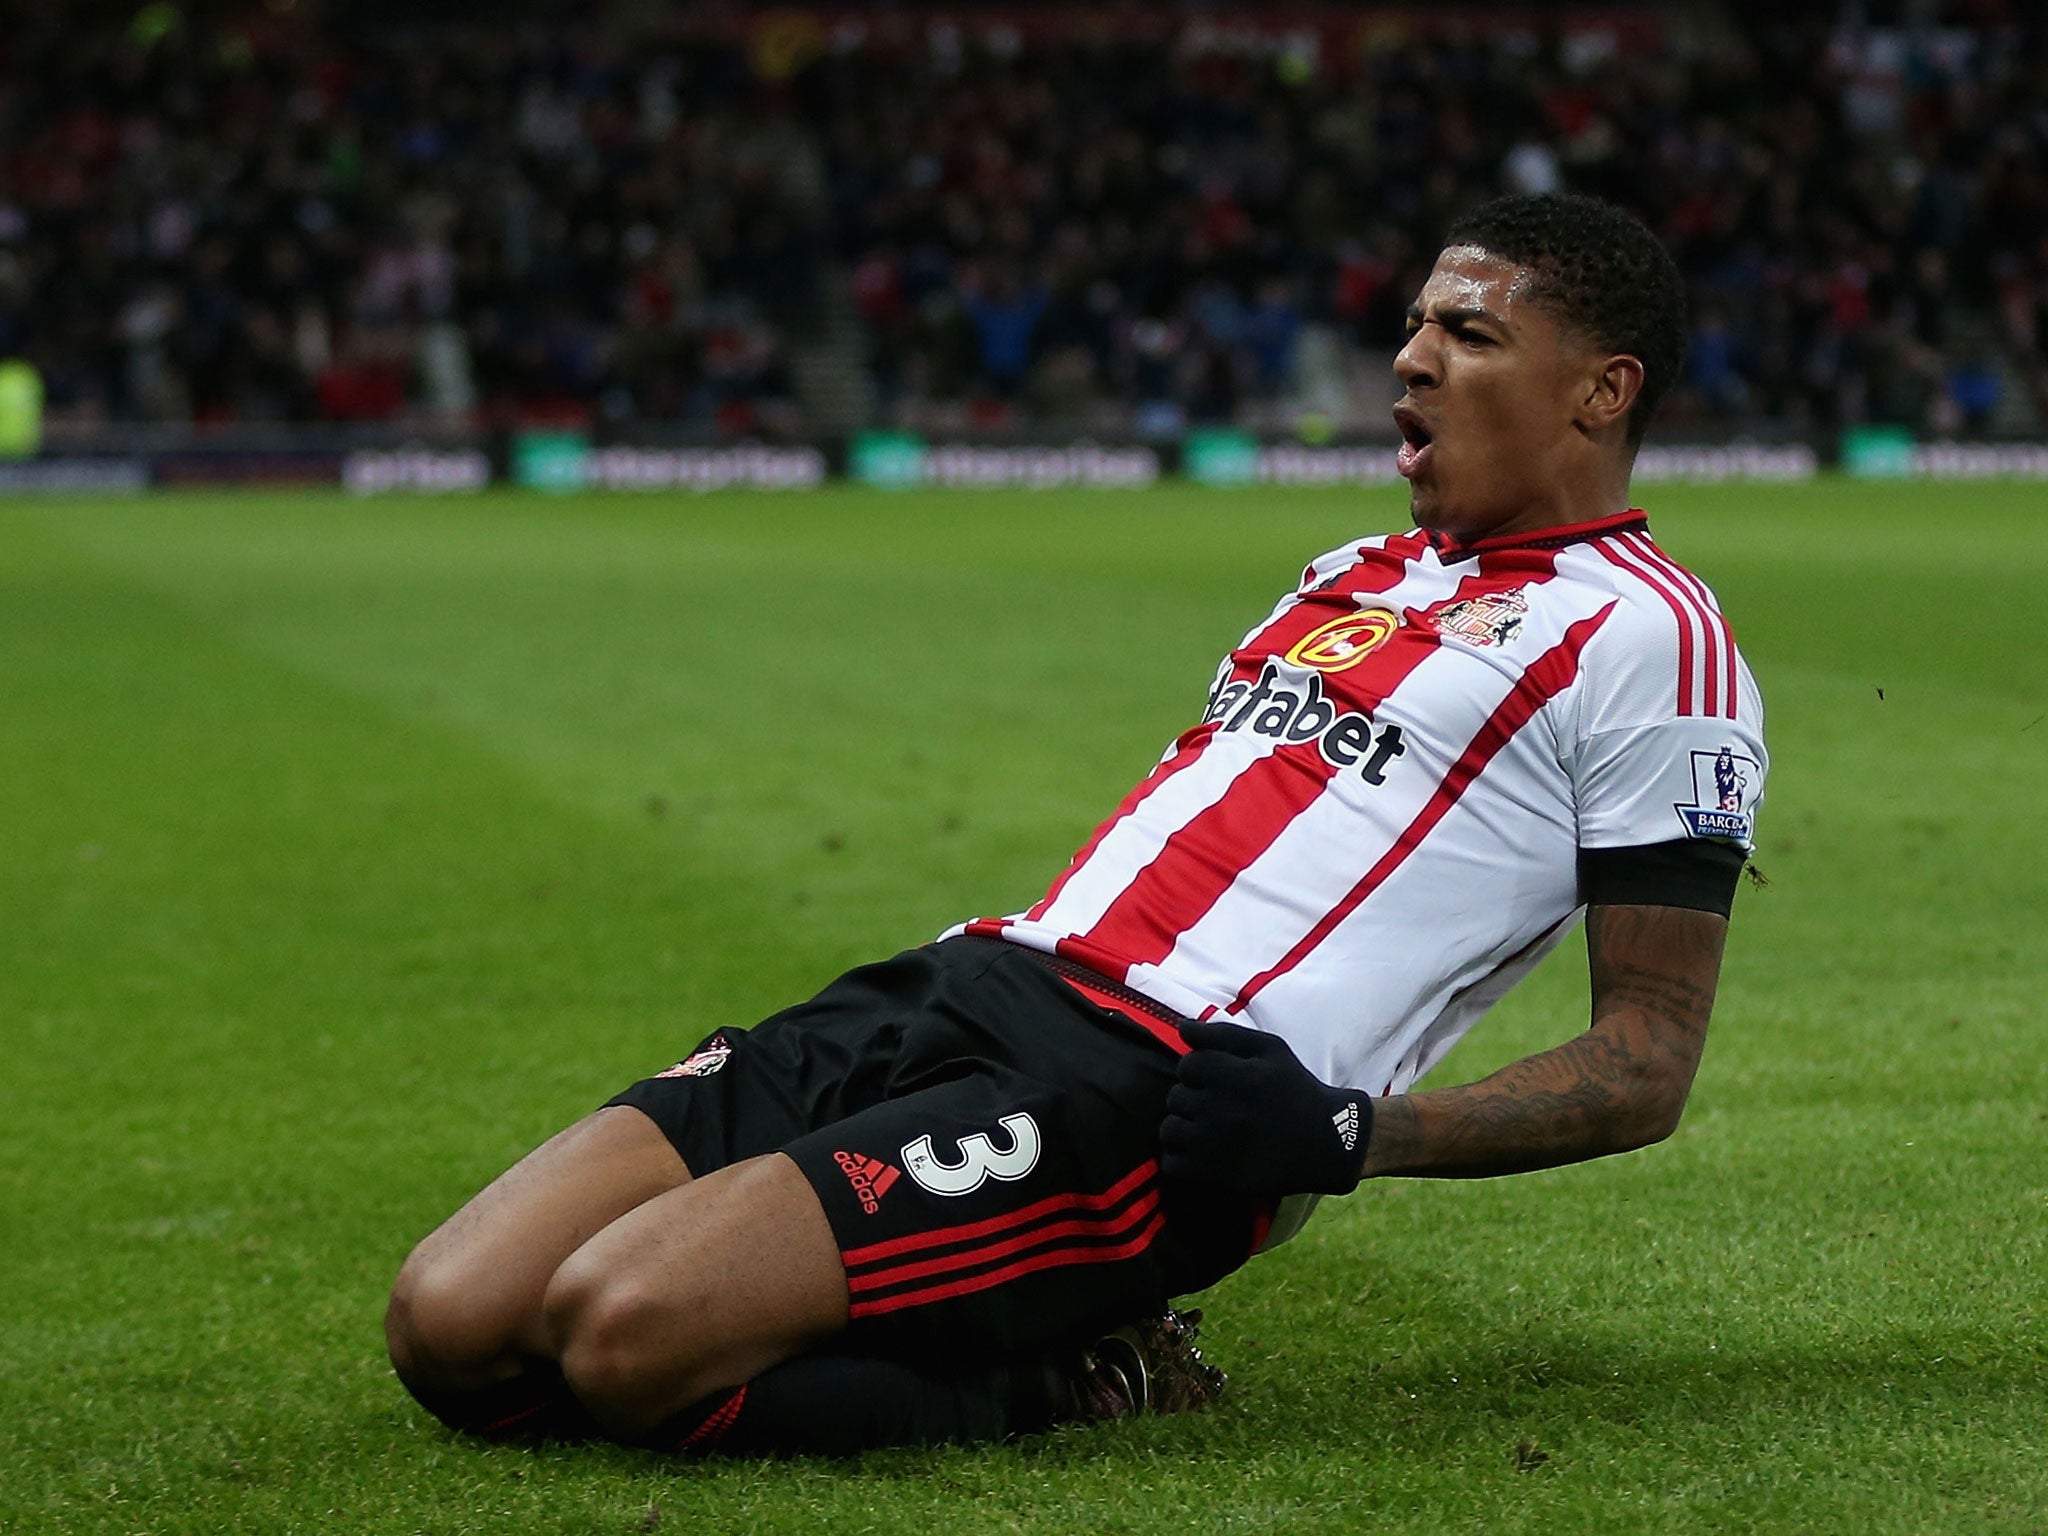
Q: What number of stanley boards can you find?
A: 0